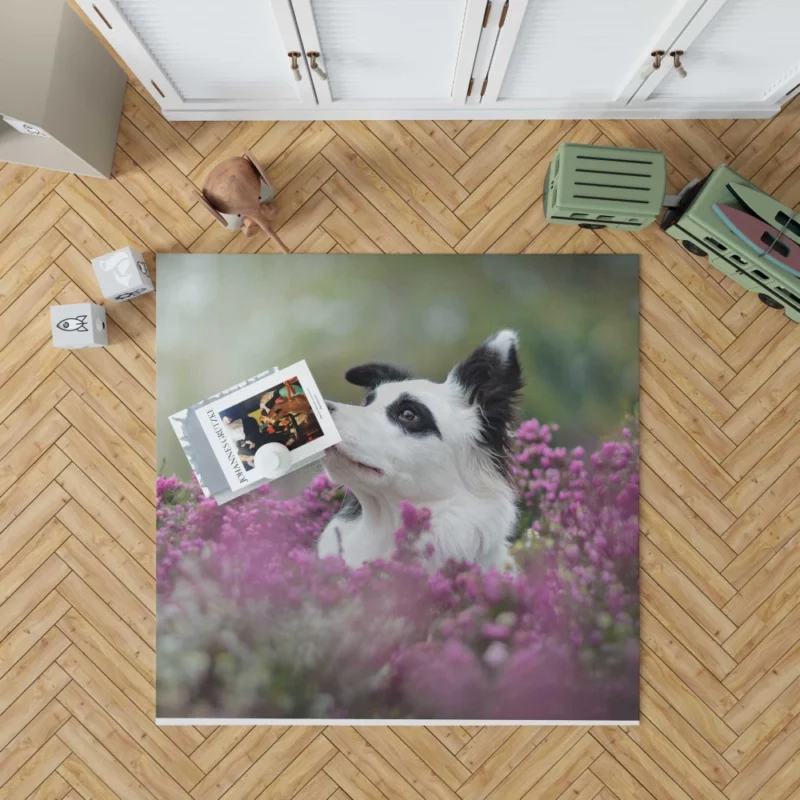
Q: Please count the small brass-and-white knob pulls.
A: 4